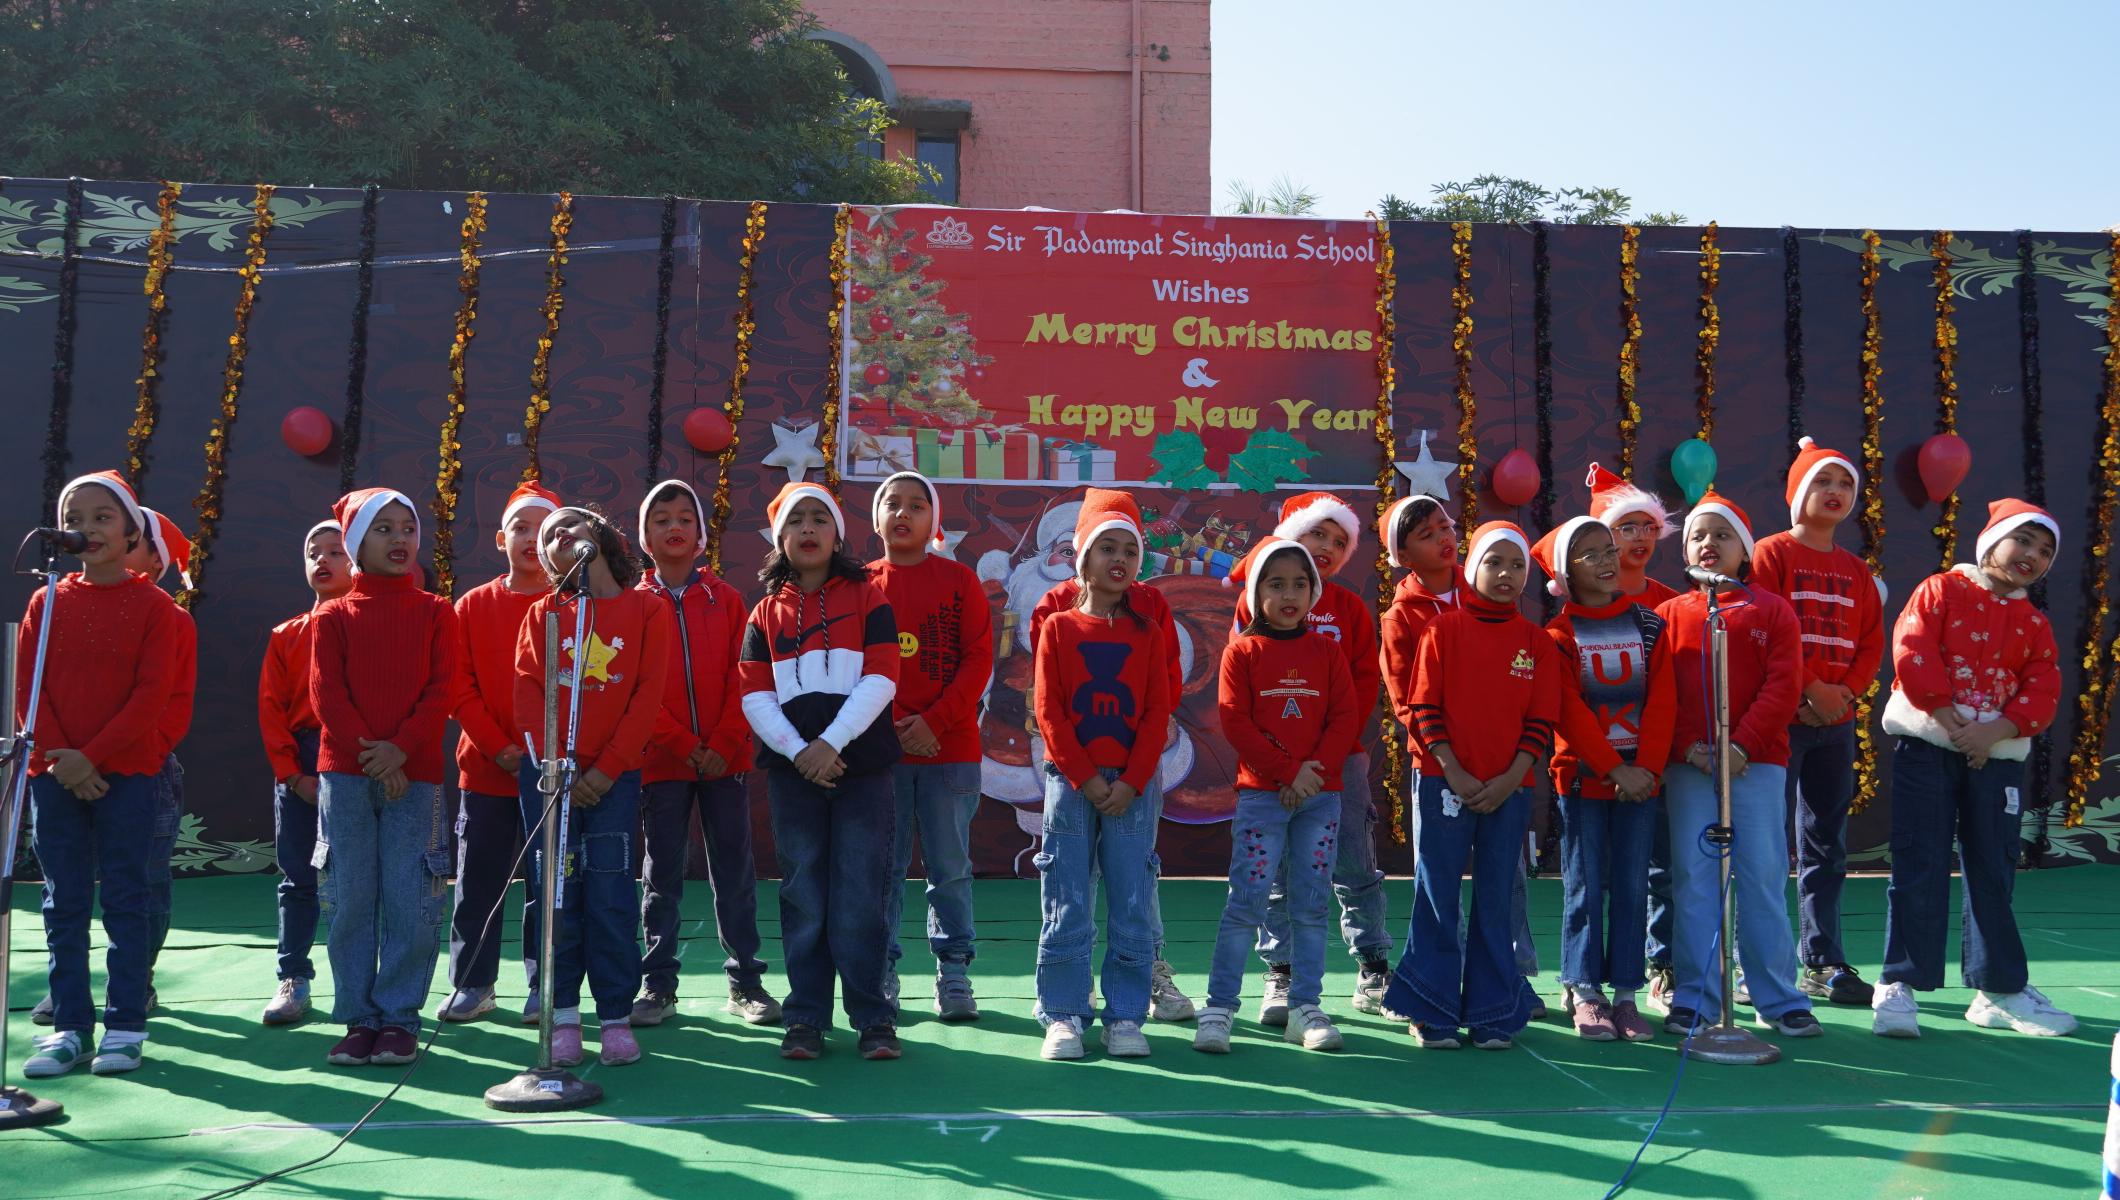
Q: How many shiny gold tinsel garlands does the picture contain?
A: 13